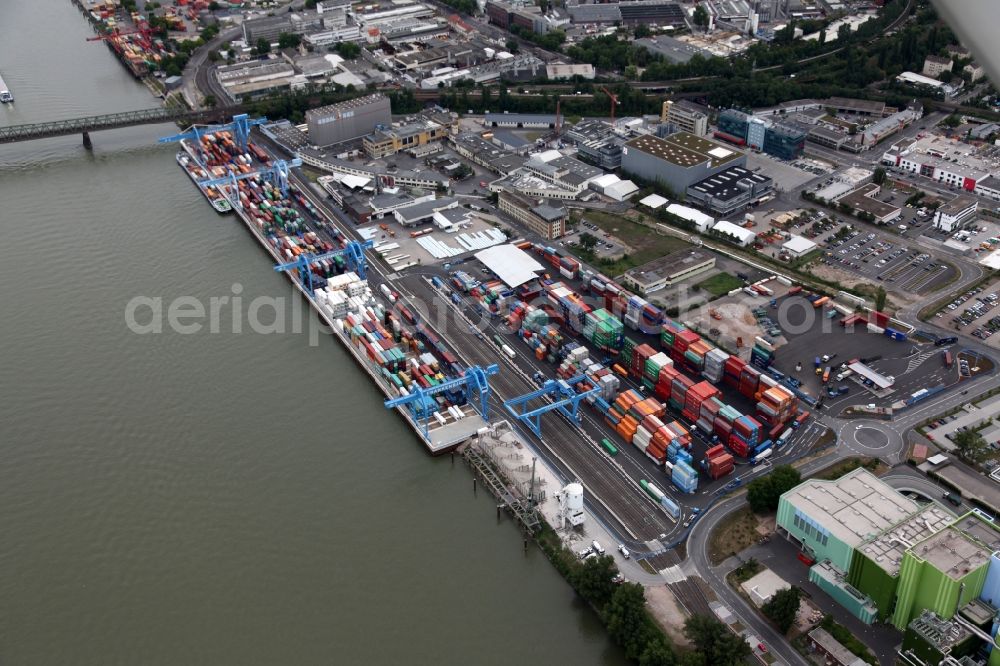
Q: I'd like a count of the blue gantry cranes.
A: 5